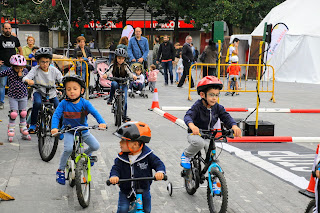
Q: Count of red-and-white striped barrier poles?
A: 3